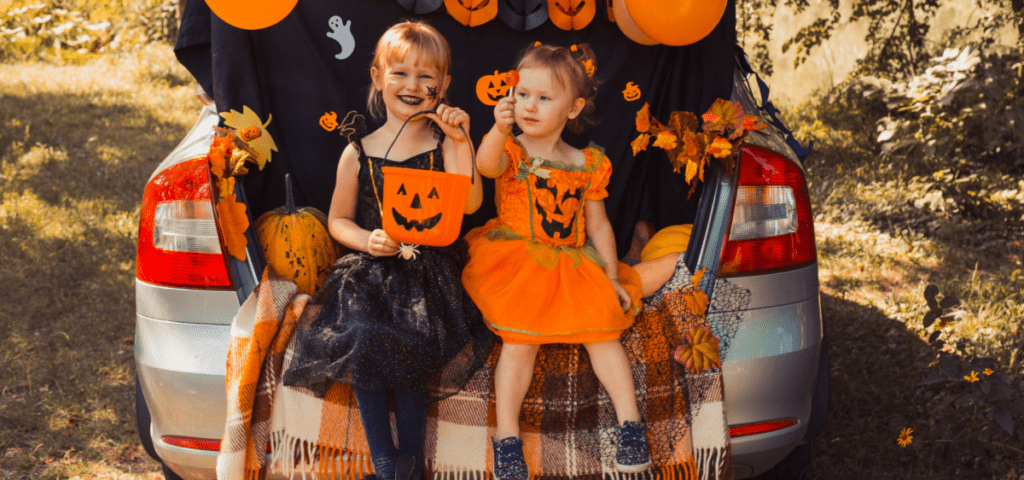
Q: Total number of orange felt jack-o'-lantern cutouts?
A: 3